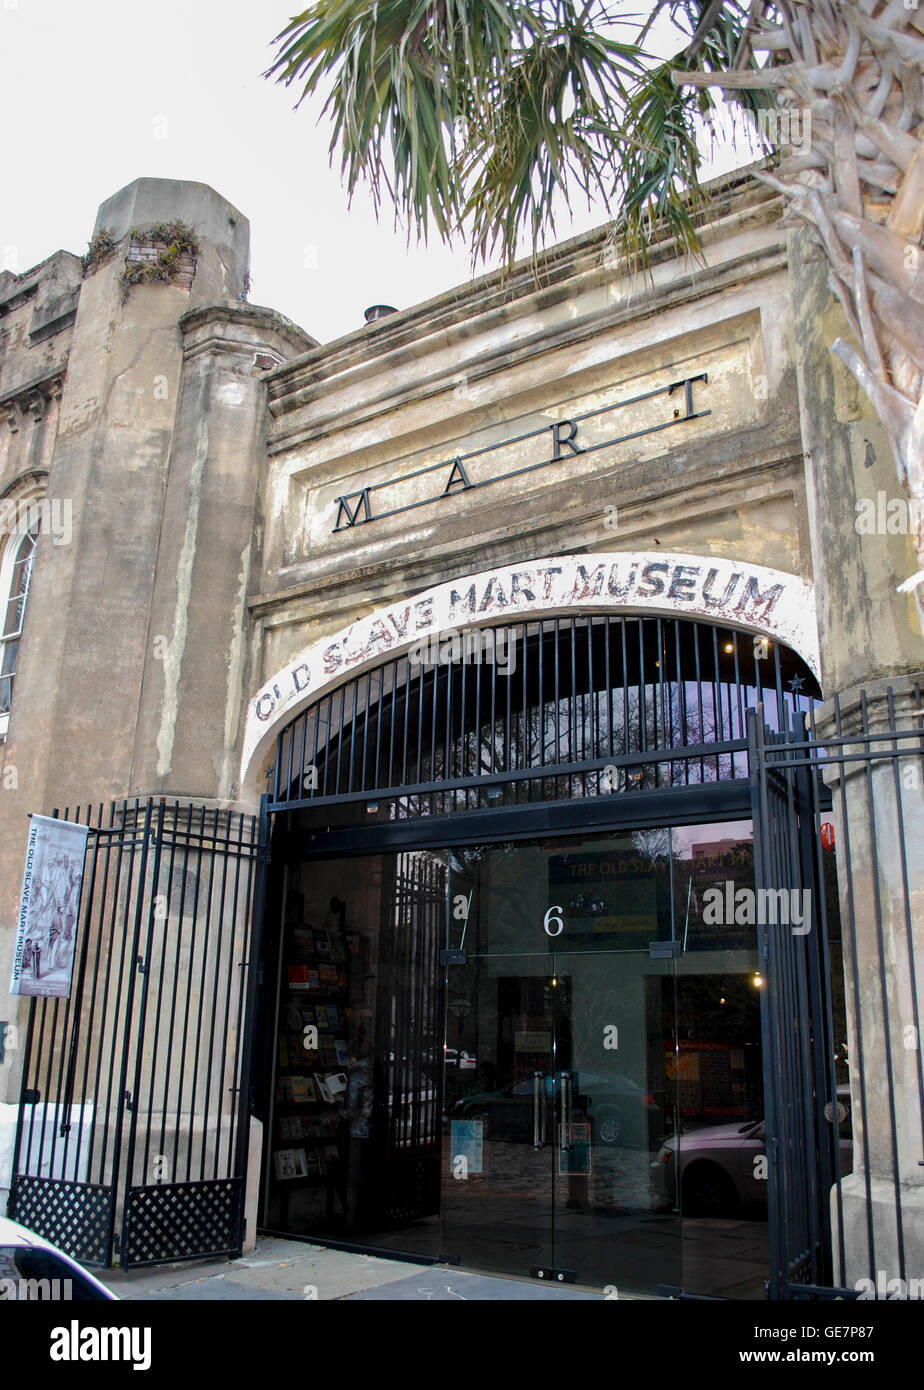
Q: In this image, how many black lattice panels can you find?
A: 2